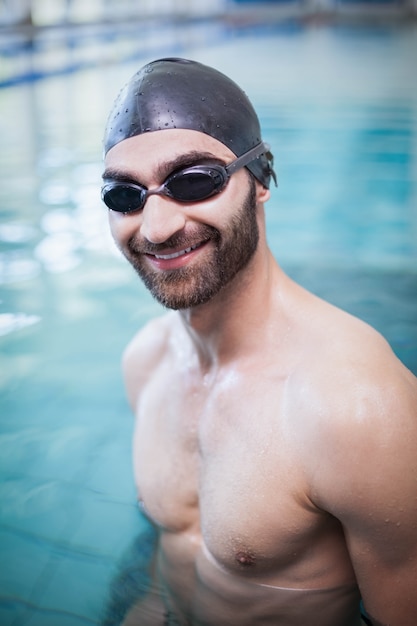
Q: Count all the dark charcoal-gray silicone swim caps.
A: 1